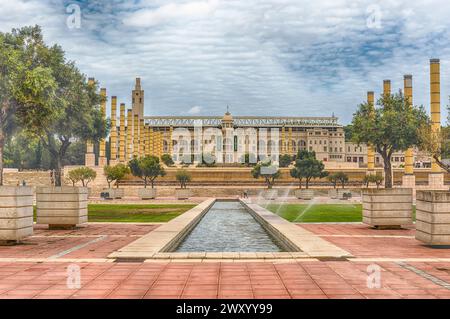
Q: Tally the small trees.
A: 8